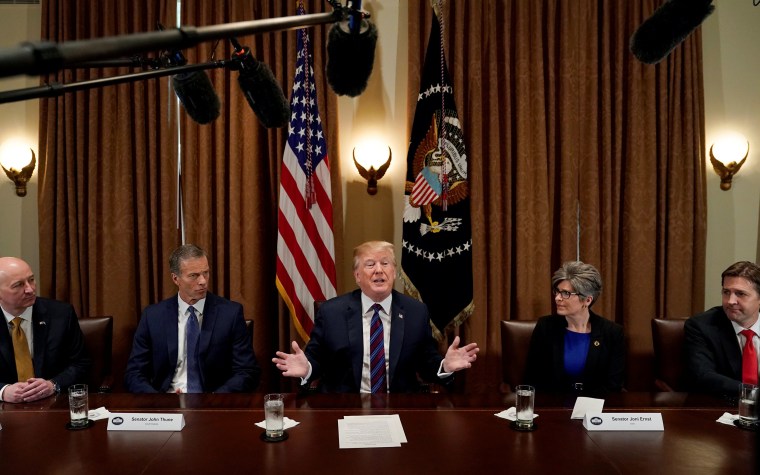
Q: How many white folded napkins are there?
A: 4